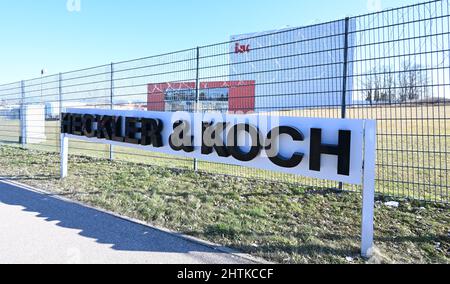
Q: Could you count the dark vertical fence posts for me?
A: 5